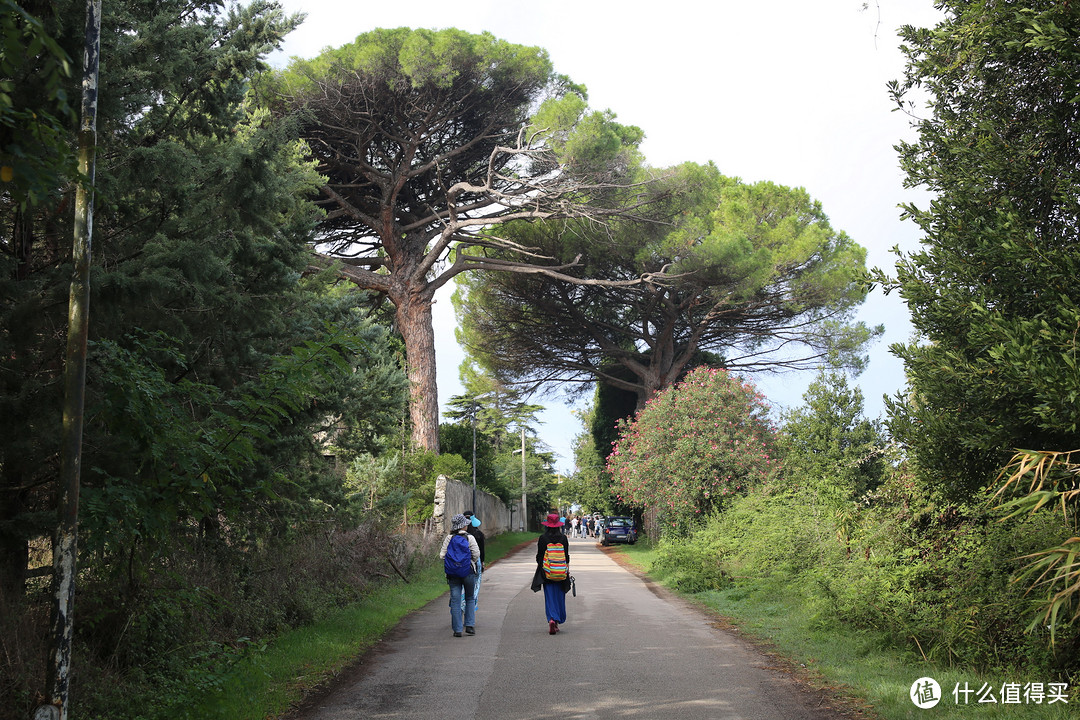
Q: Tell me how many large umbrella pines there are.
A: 2